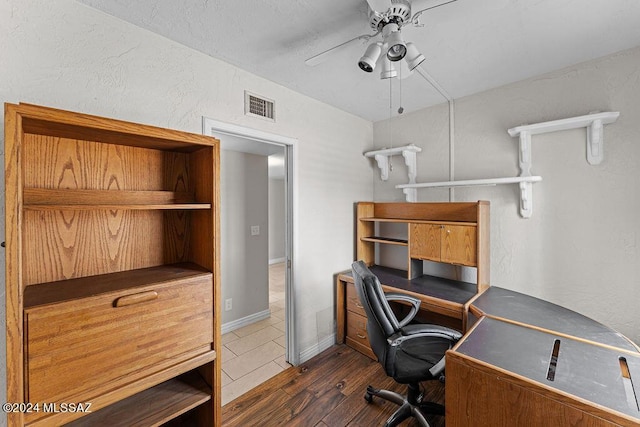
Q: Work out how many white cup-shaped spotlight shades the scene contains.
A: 4